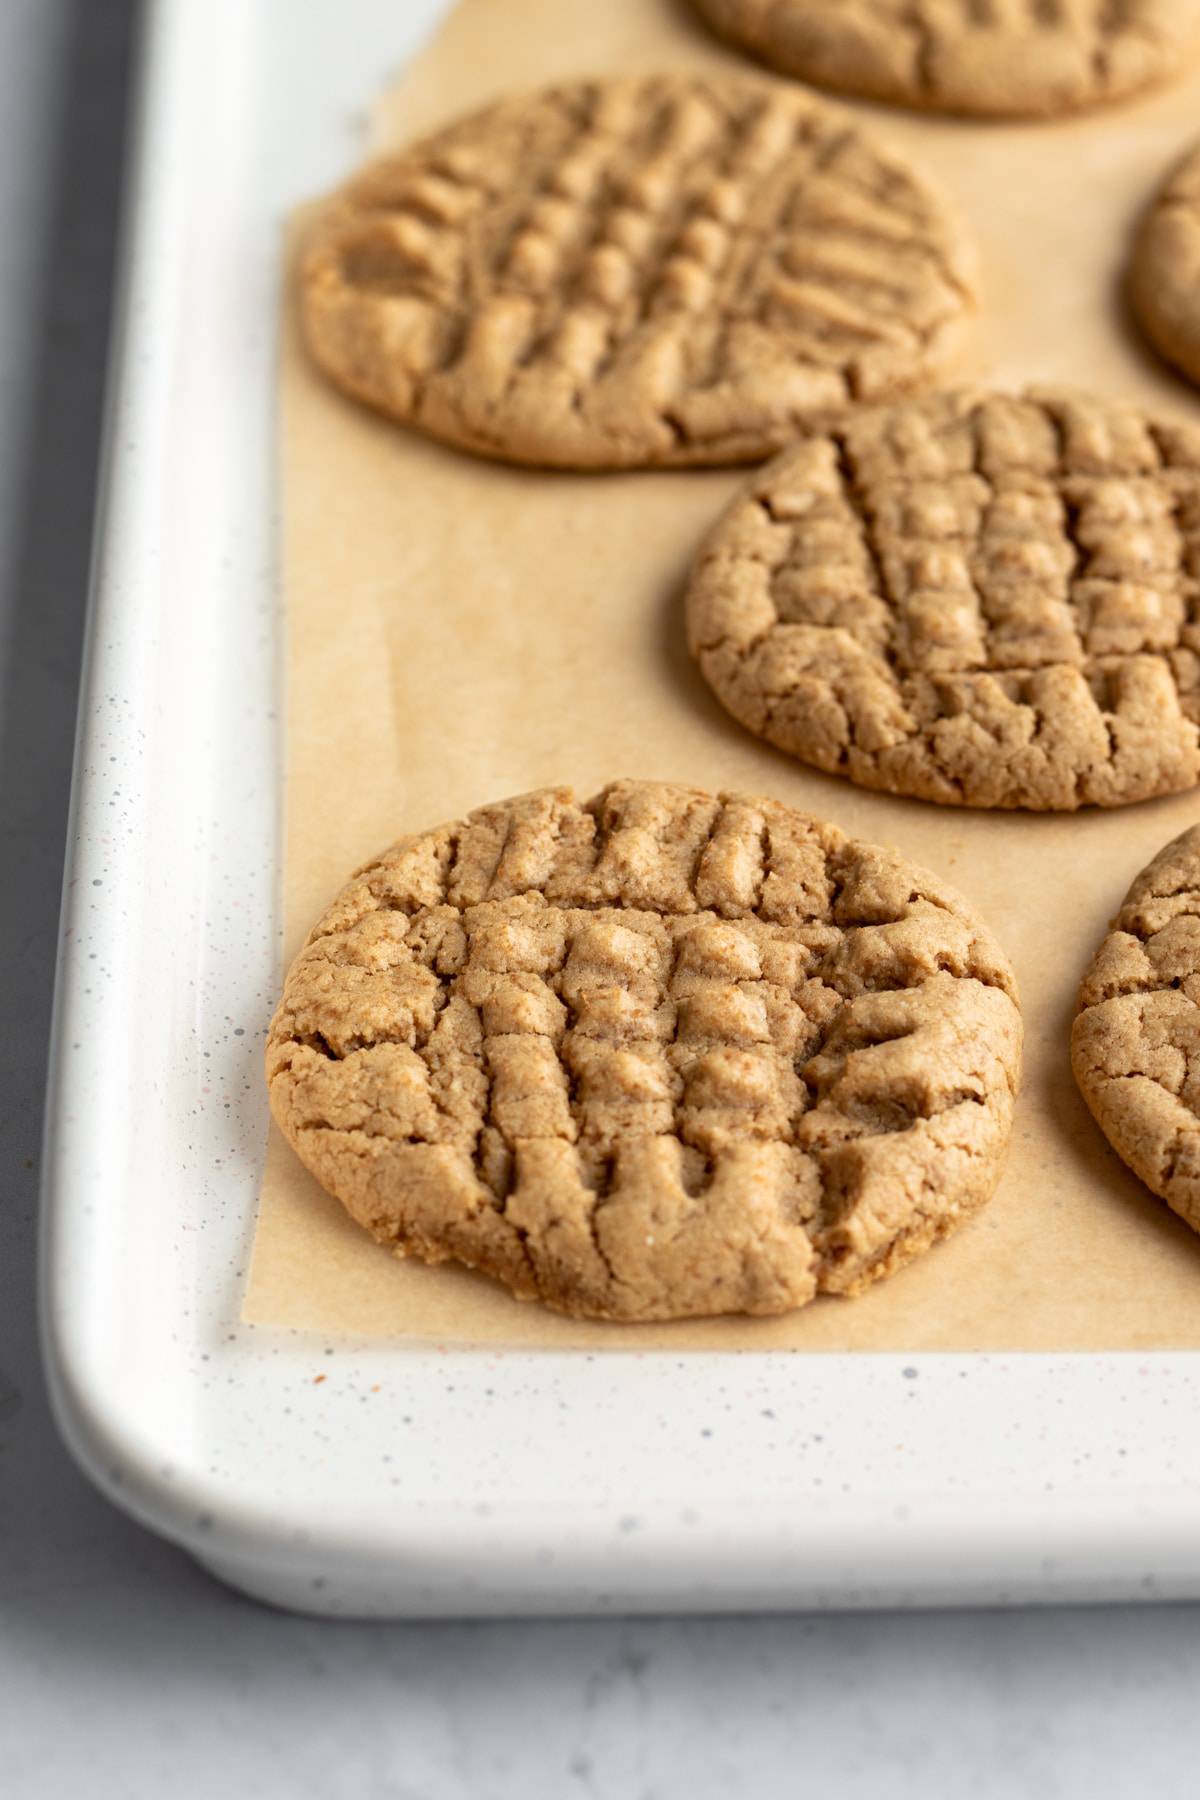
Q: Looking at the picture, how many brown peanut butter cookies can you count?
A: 6